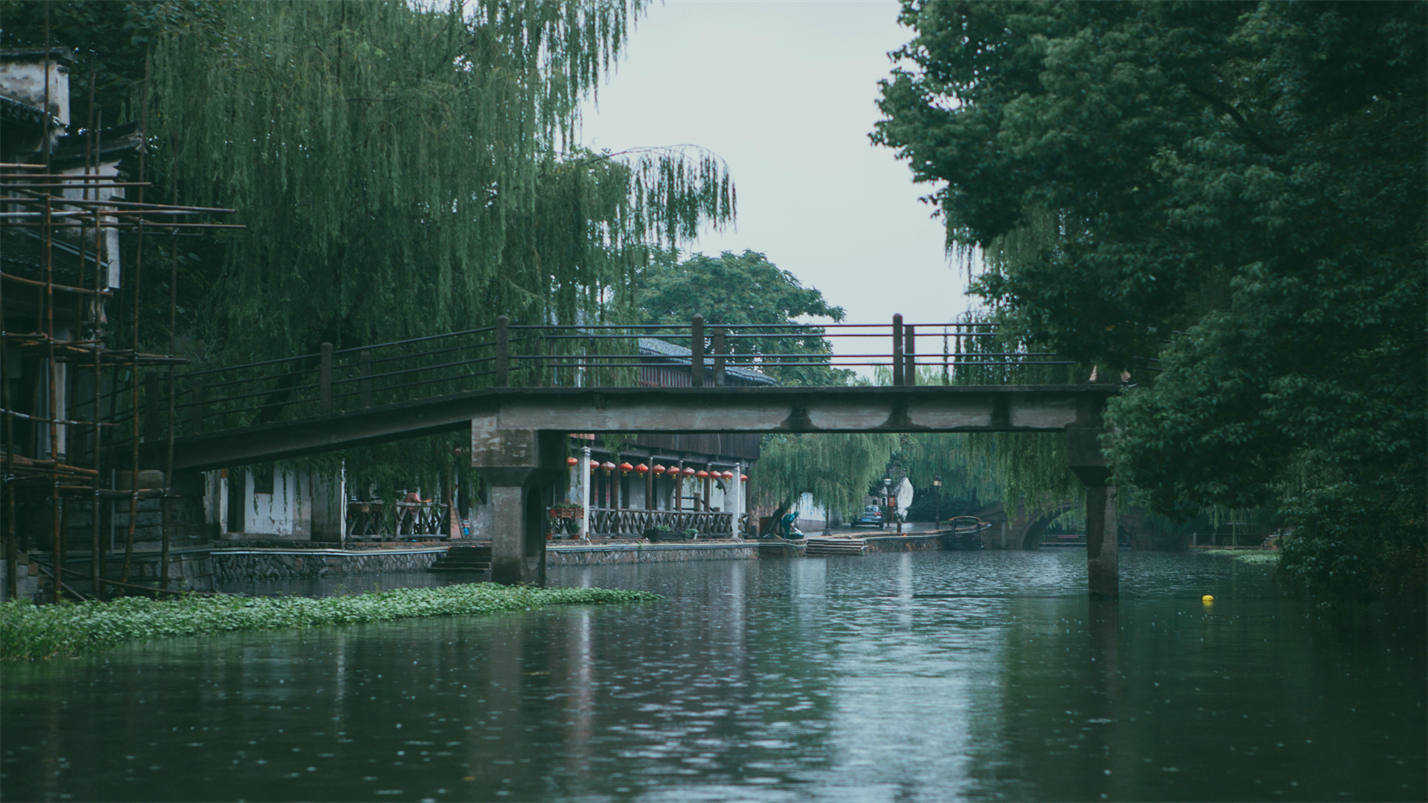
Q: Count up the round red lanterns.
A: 12